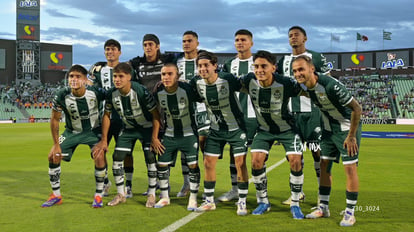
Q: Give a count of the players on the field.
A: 11